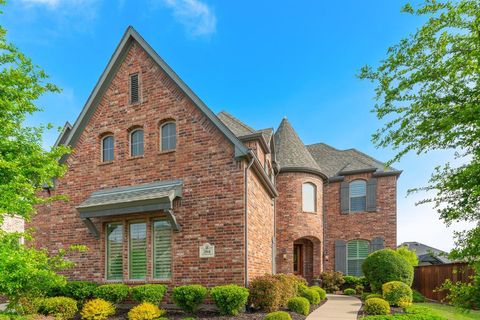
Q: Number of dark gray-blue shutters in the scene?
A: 4